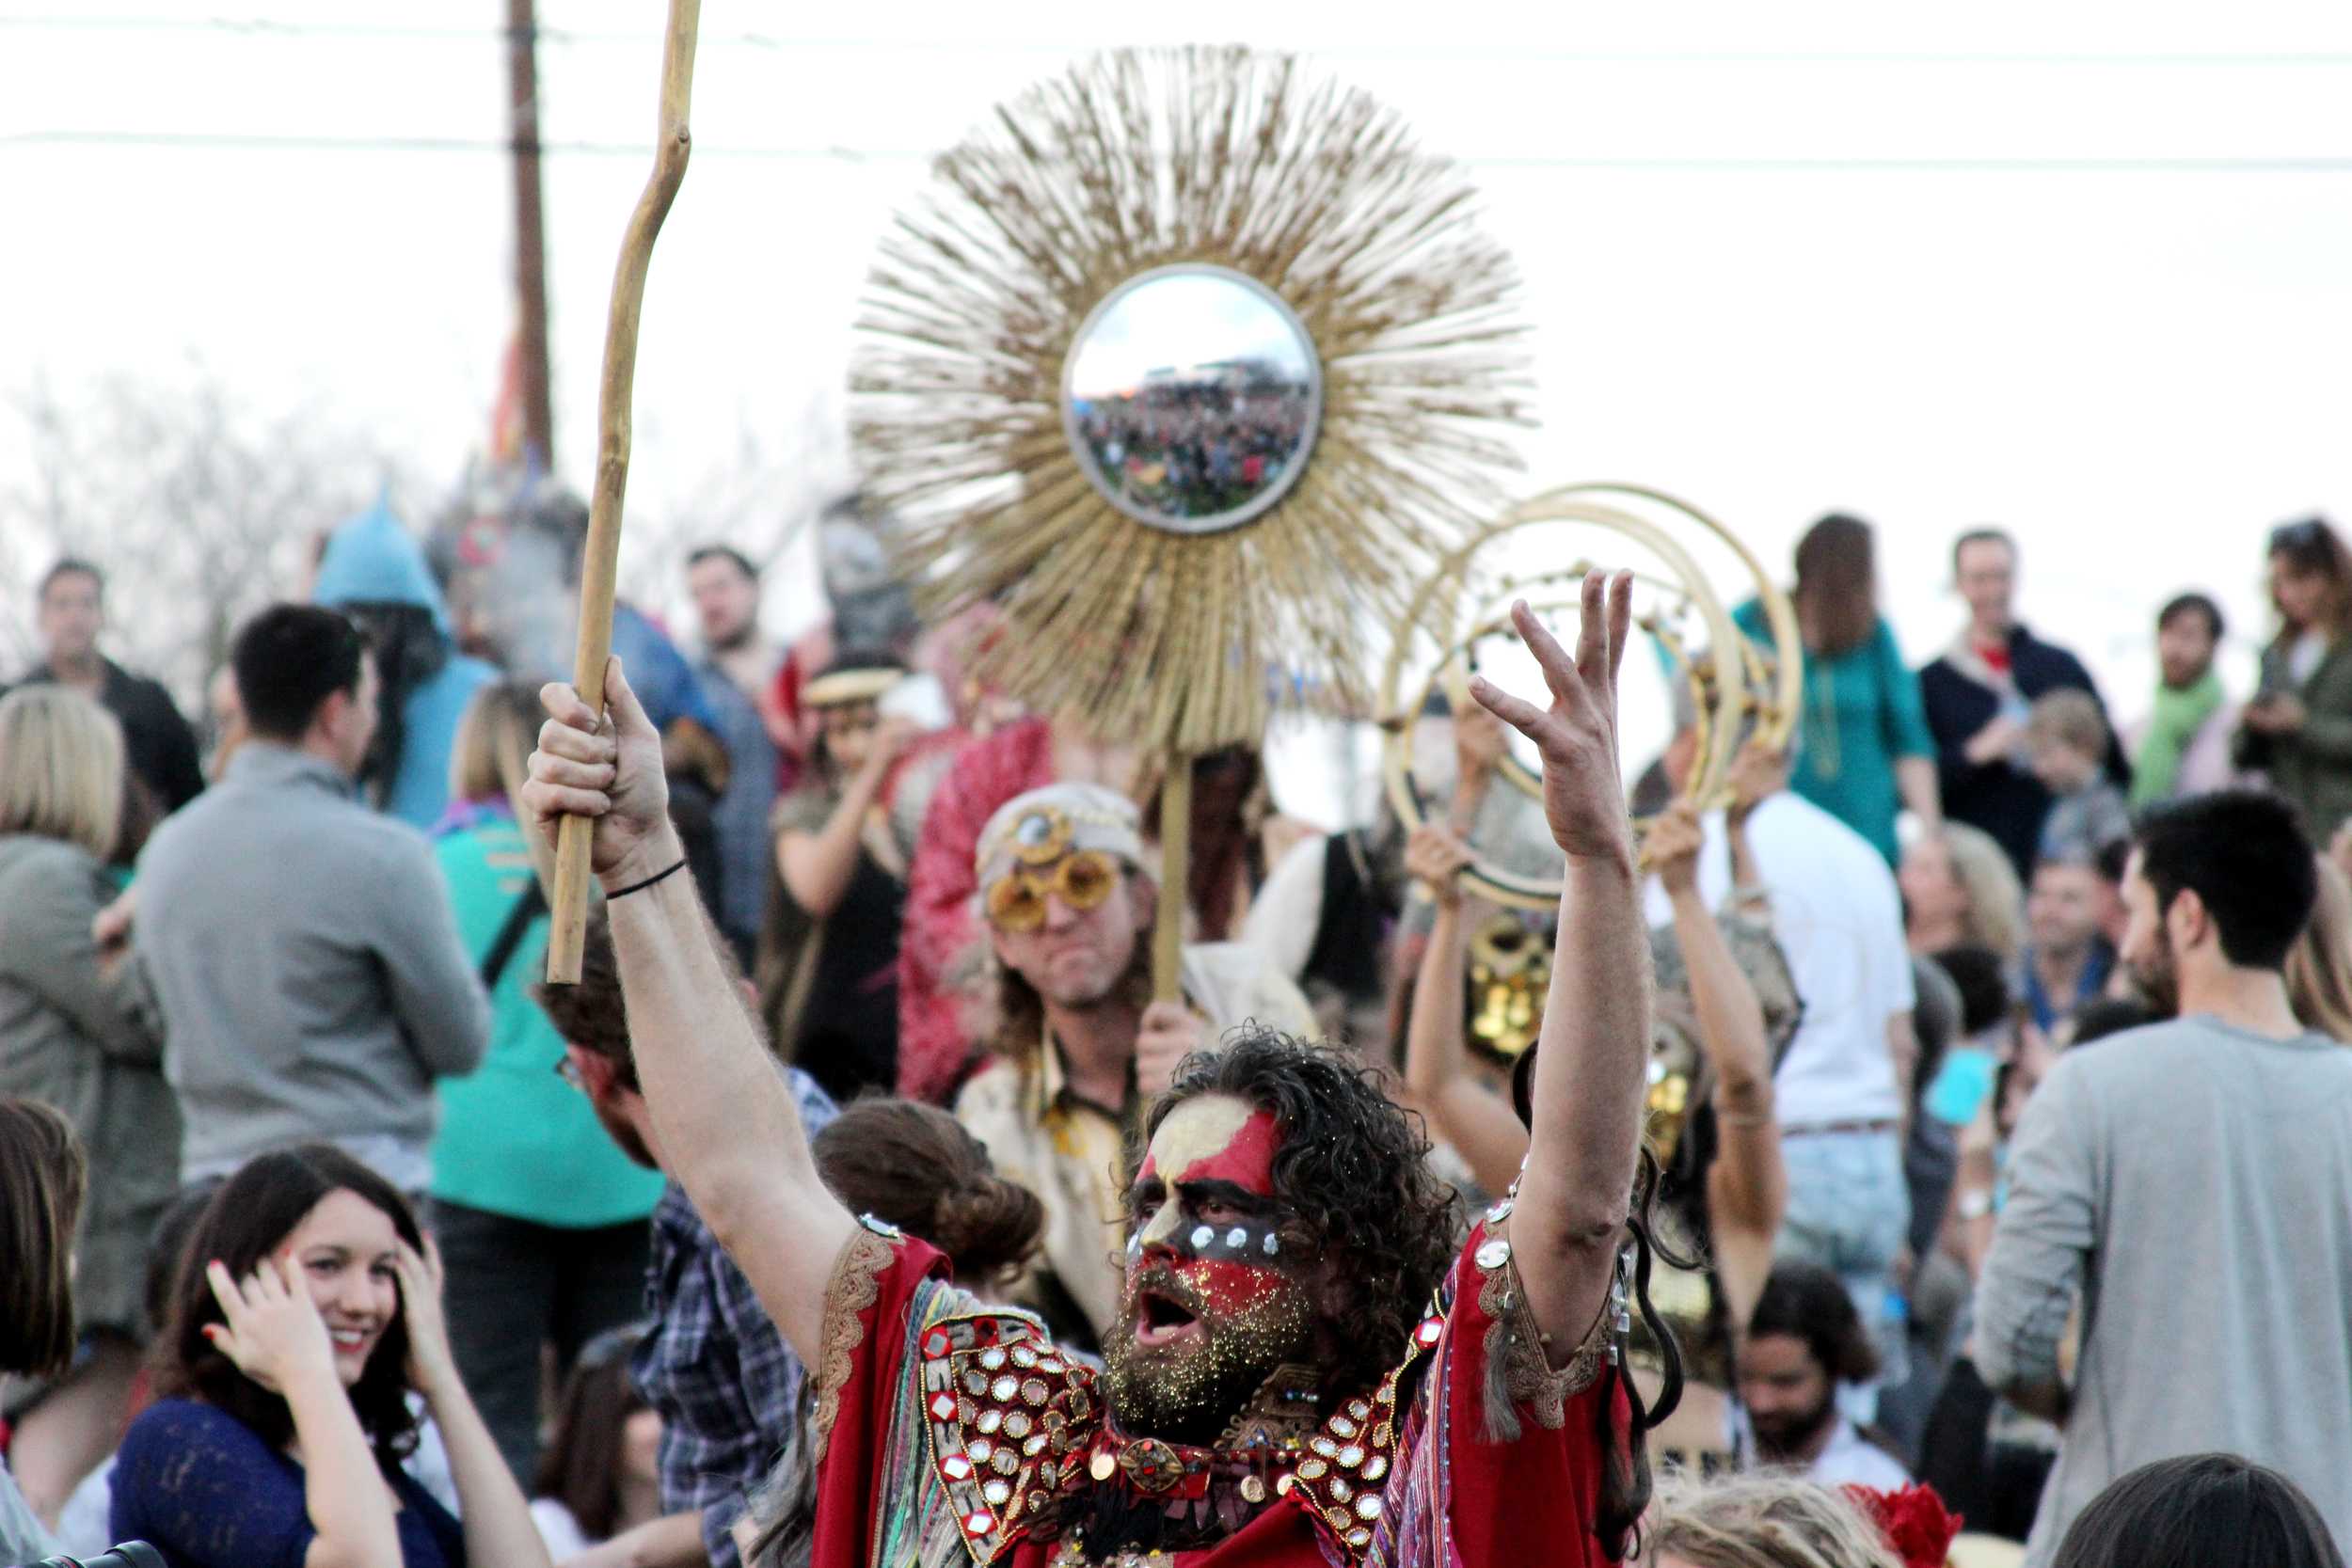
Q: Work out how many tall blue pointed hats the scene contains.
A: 1